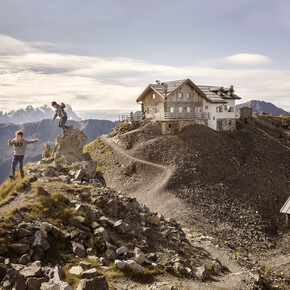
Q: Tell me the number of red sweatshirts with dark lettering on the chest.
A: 0